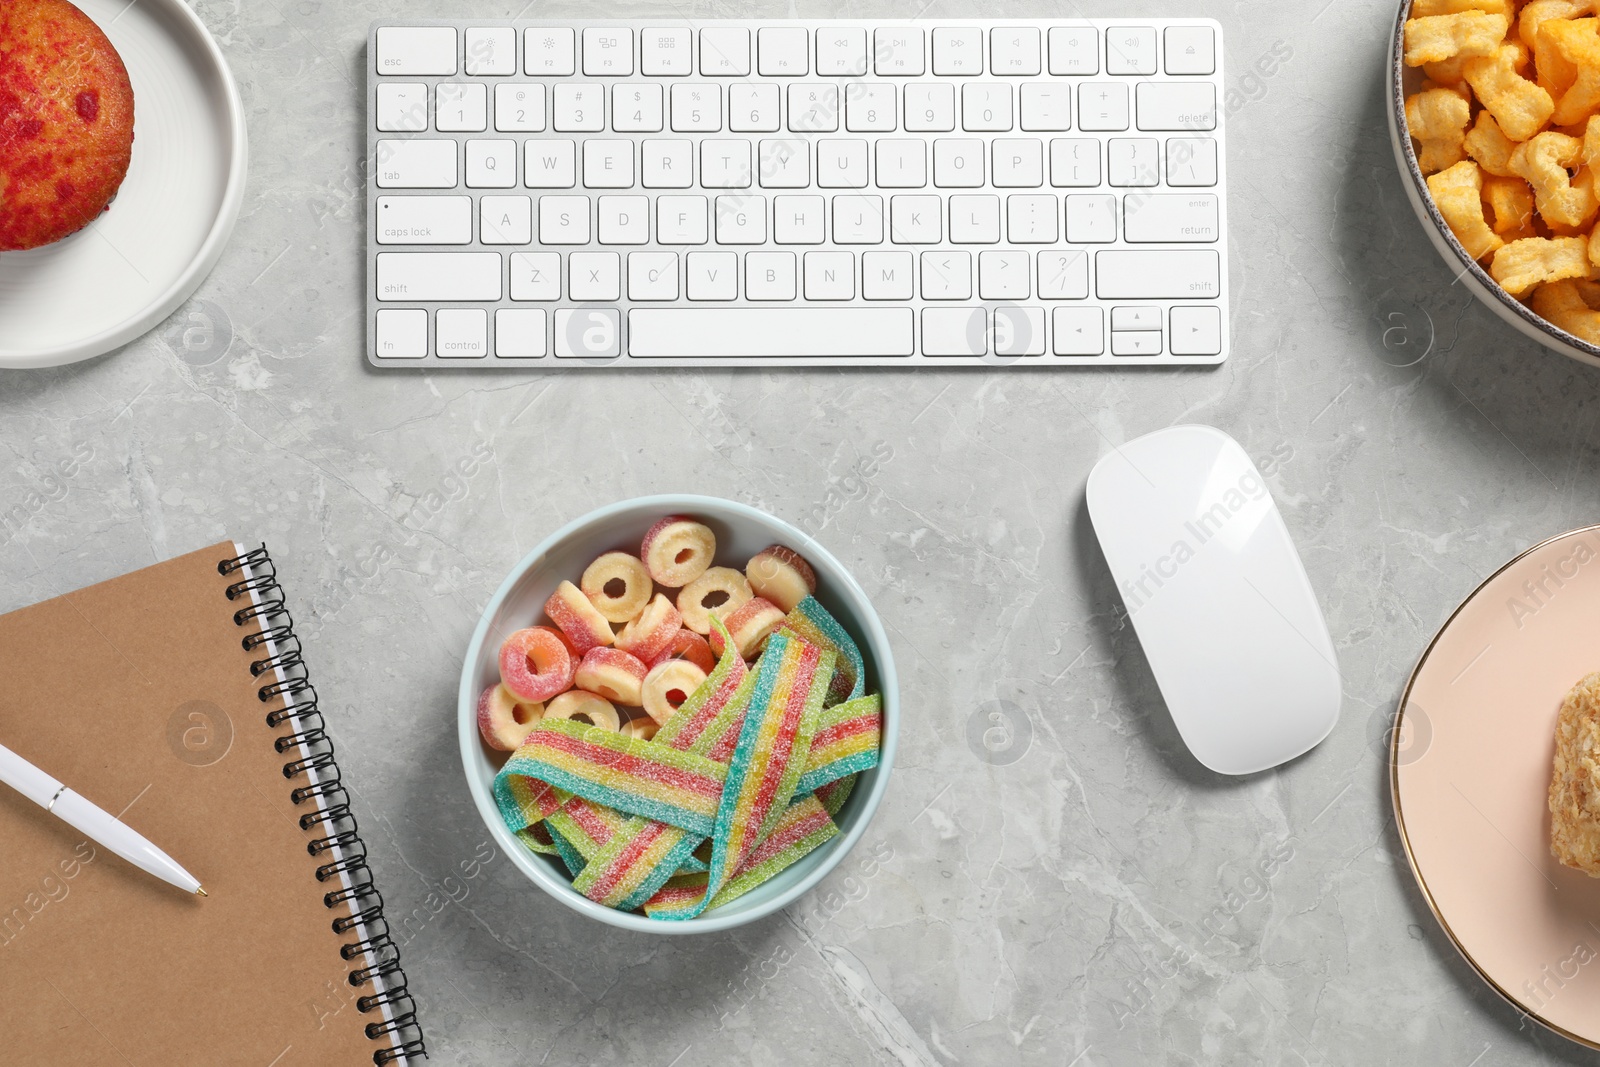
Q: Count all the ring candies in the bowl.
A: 14